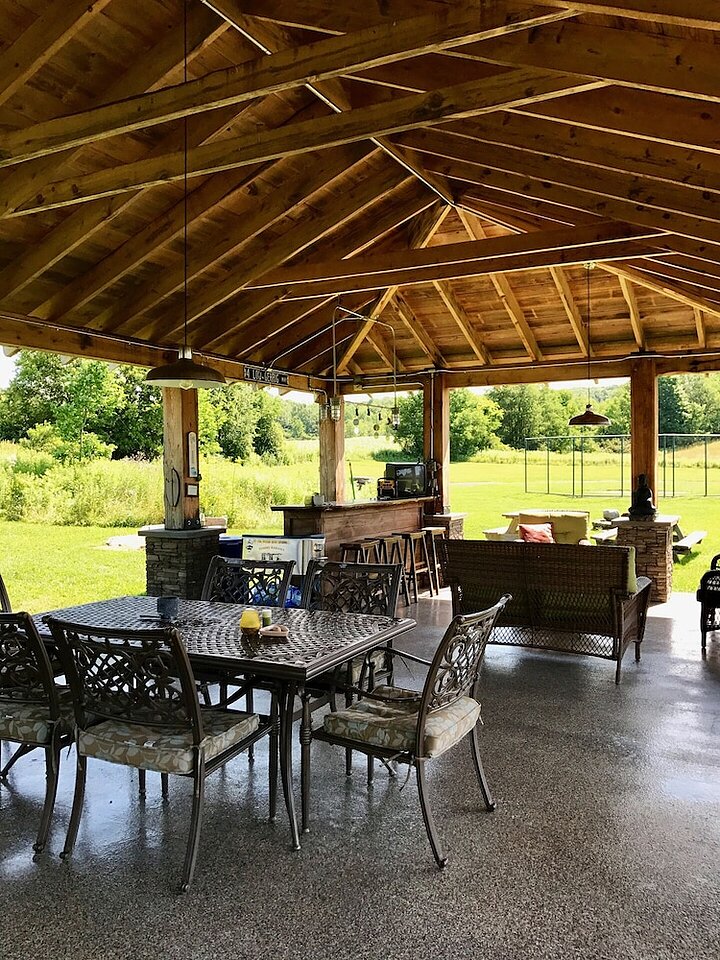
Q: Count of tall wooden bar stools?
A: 4